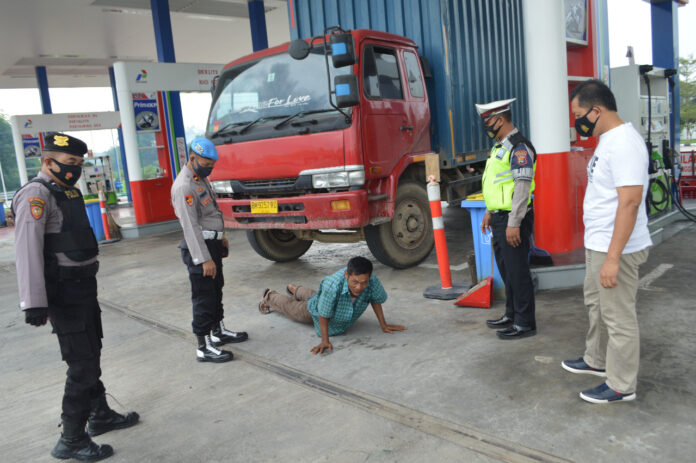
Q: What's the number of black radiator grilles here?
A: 1